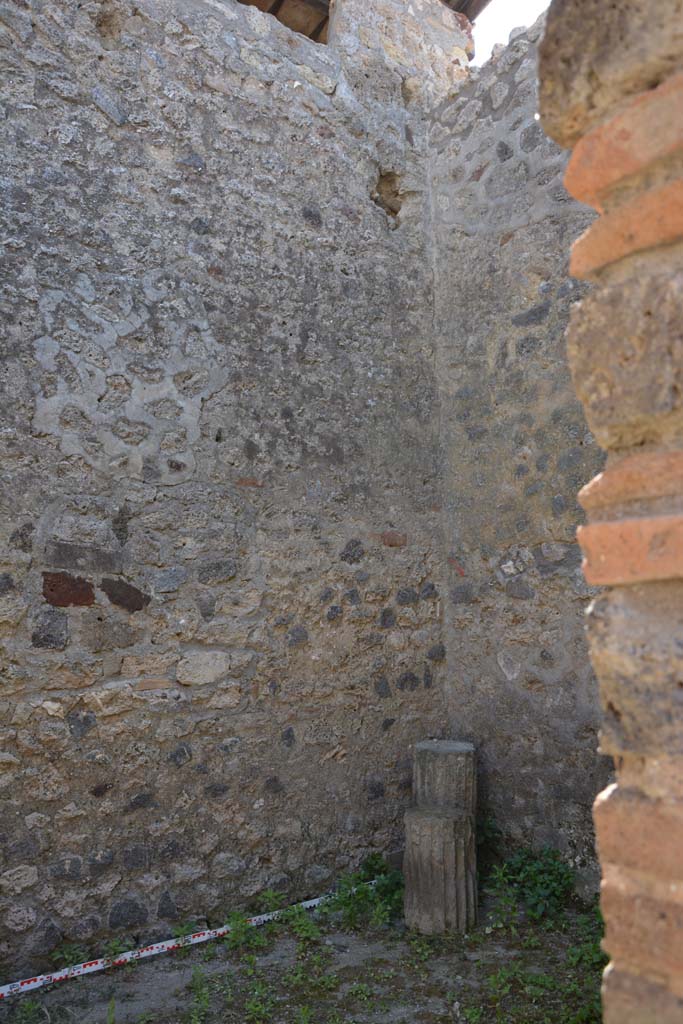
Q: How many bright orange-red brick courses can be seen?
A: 4